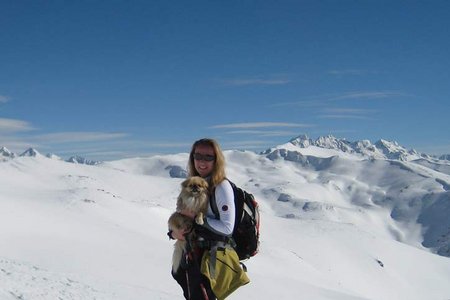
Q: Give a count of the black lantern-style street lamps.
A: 0